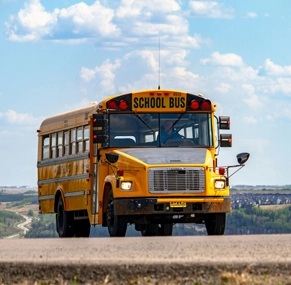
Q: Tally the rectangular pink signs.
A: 0